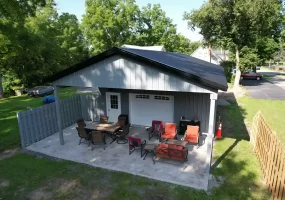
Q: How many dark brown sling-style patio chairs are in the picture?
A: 6